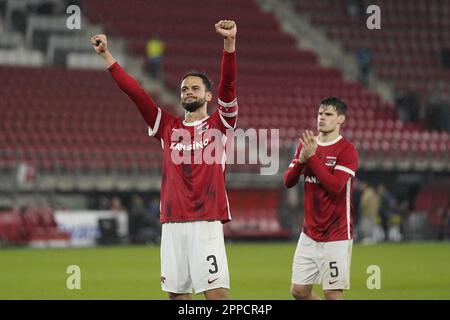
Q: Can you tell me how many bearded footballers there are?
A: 1